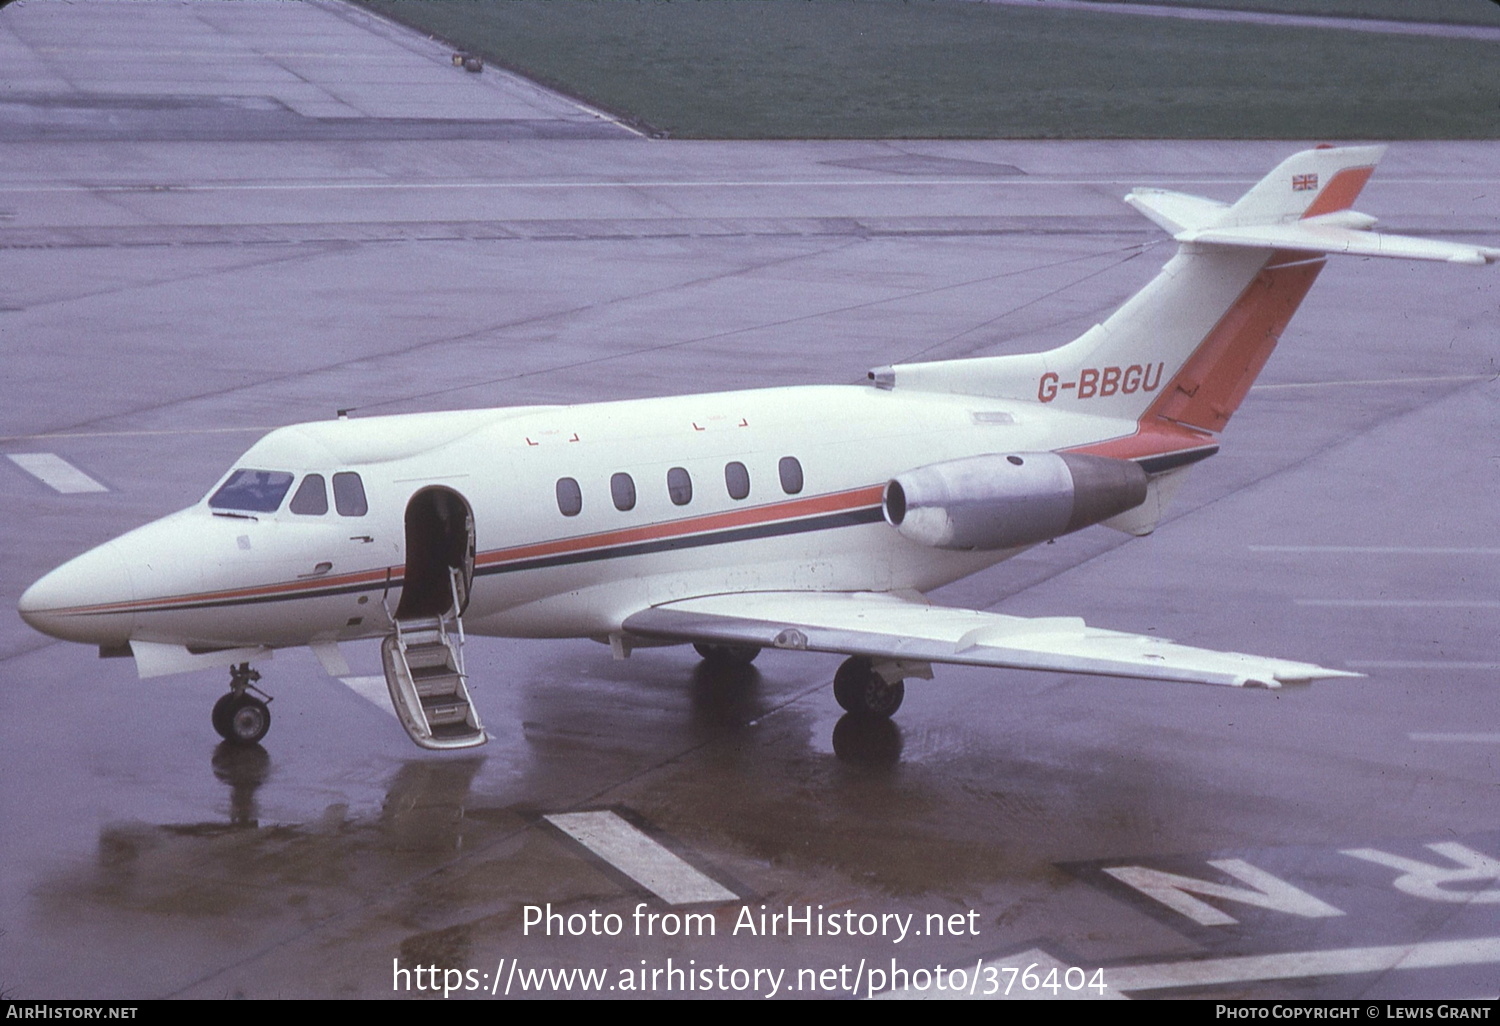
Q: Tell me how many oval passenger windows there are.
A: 5